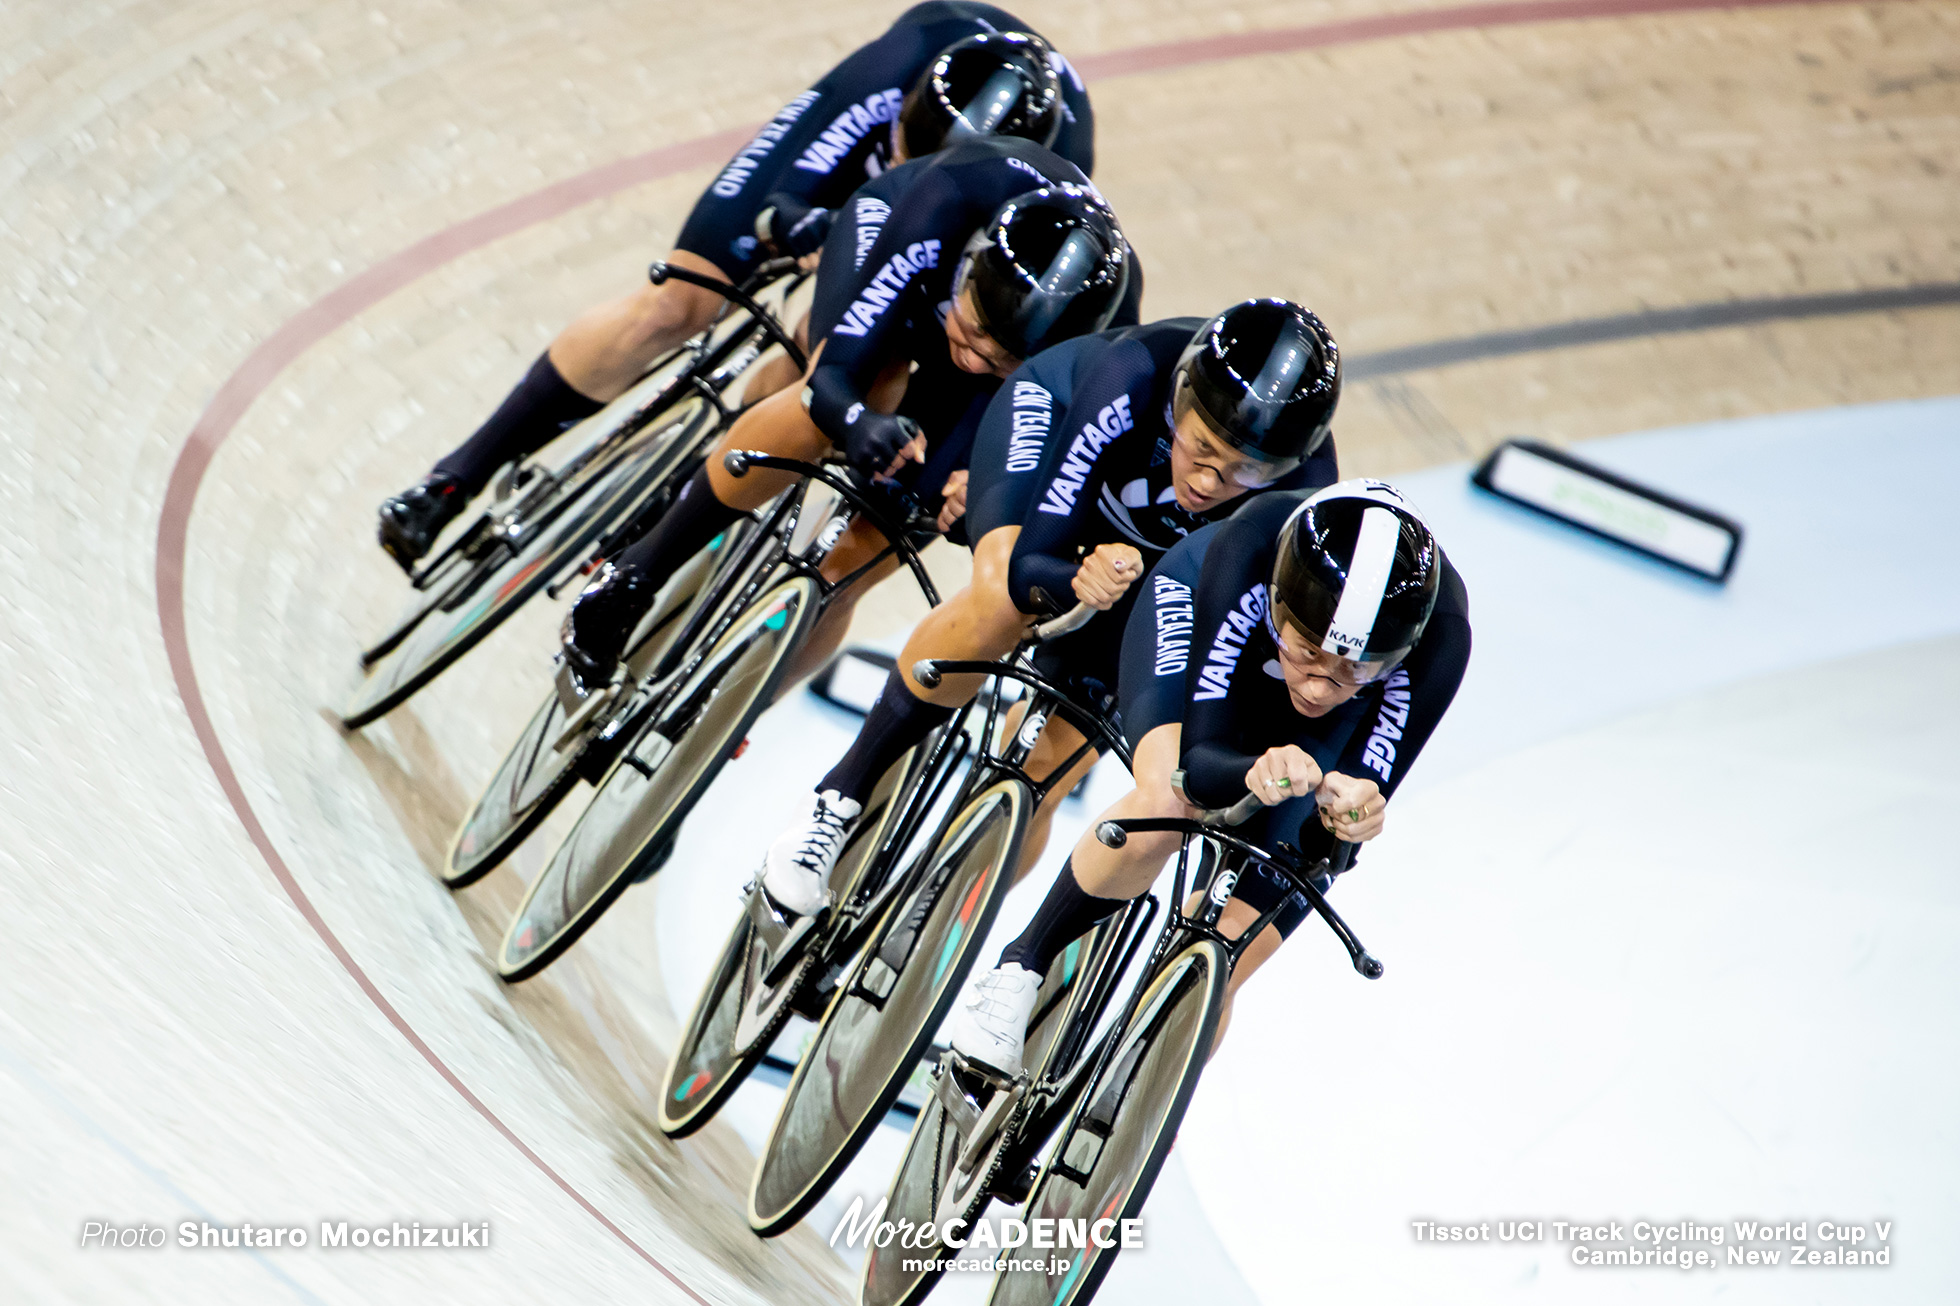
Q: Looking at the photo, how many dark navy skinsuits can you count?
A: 4